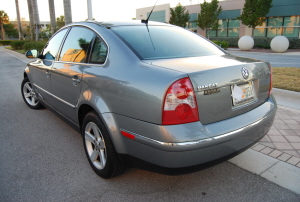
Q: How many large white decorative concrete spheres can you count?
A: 2